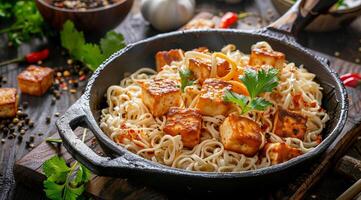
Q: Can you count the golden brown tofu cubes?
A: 11